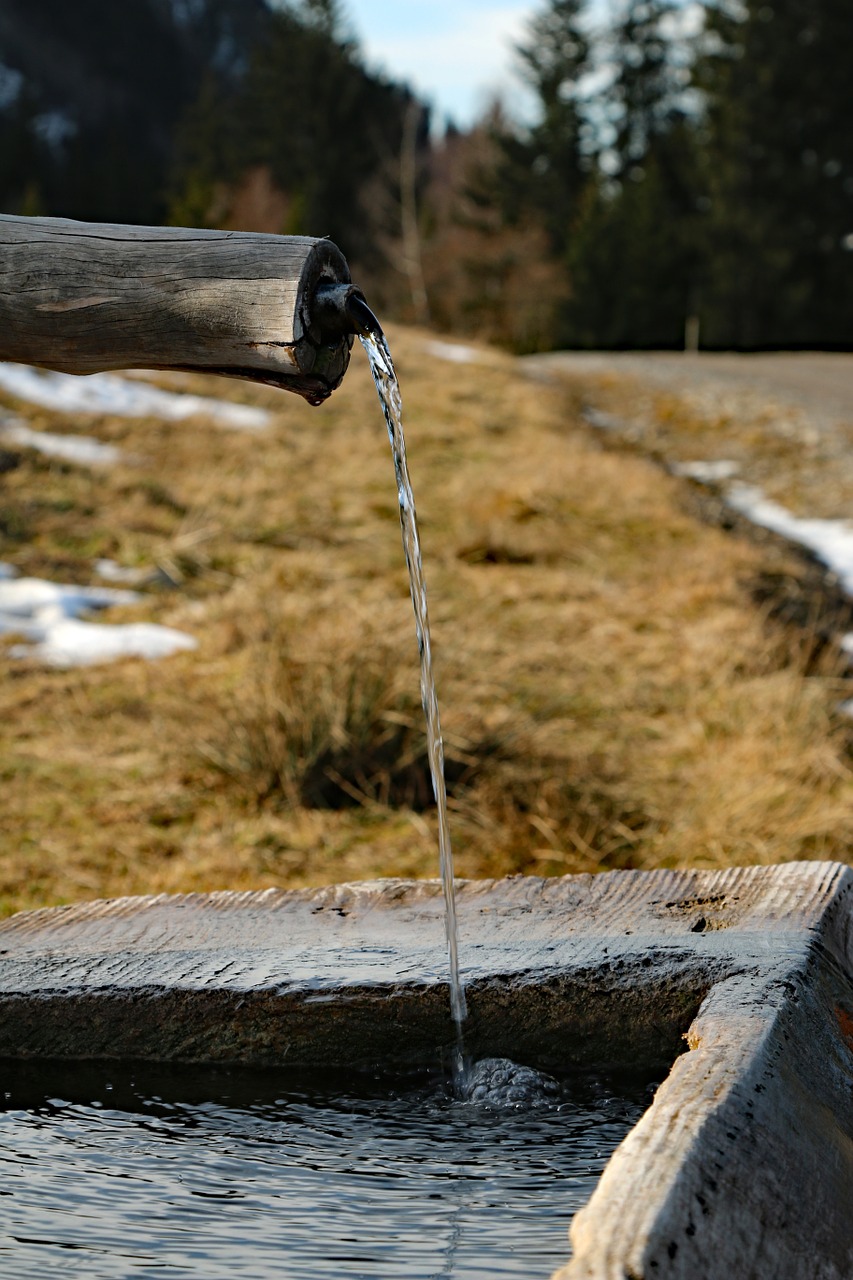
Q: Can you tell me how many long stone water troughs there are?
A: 1